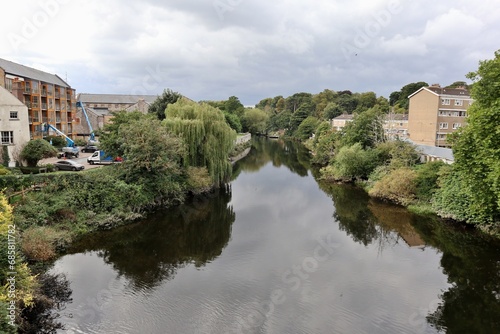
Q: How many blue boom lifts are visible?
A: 2